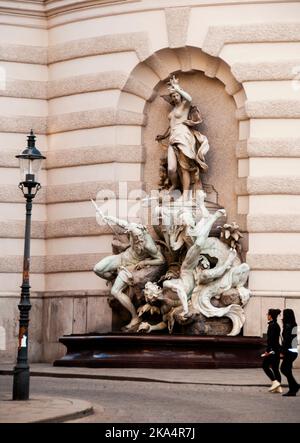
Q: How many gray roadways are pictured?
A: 1